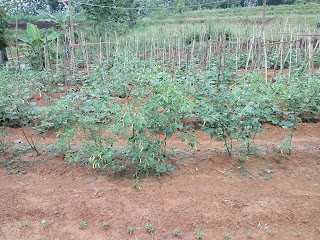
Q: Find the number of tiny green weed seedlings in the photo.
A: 12